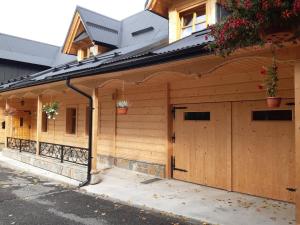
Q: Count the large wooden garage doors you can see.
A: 2